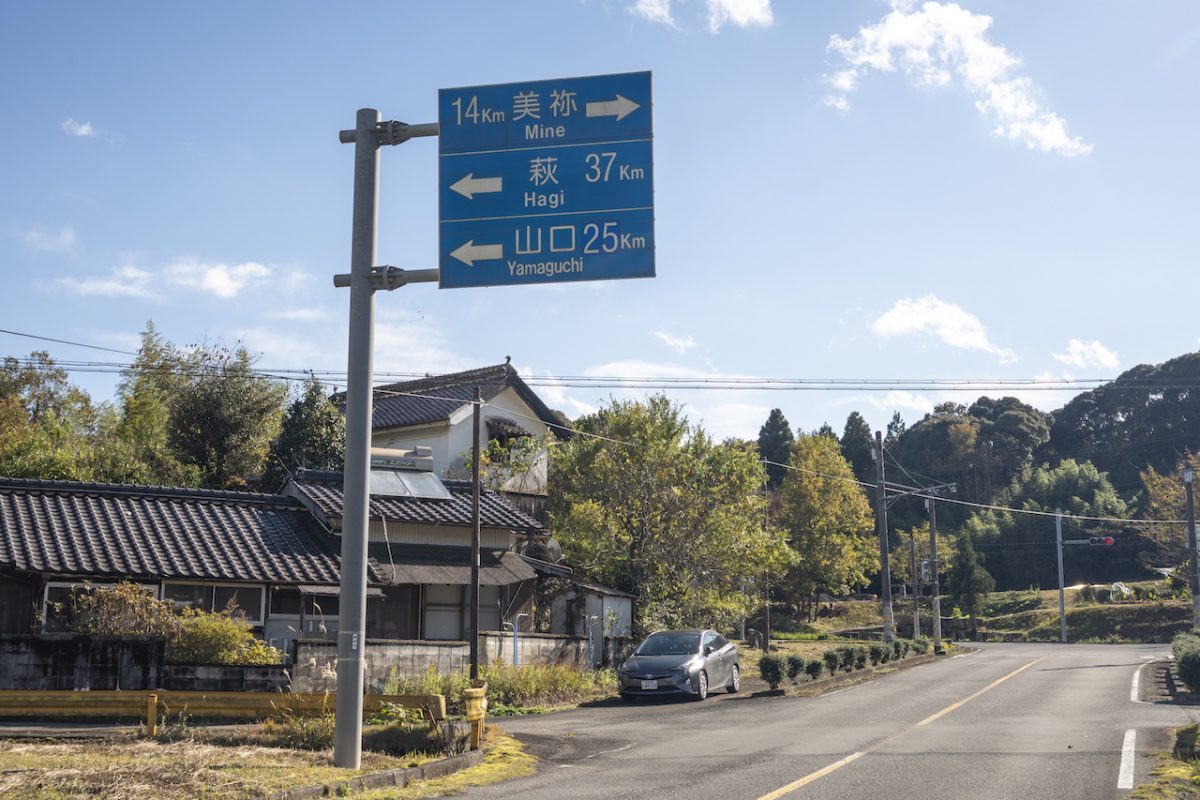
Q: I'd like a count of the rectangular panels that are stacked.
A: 3